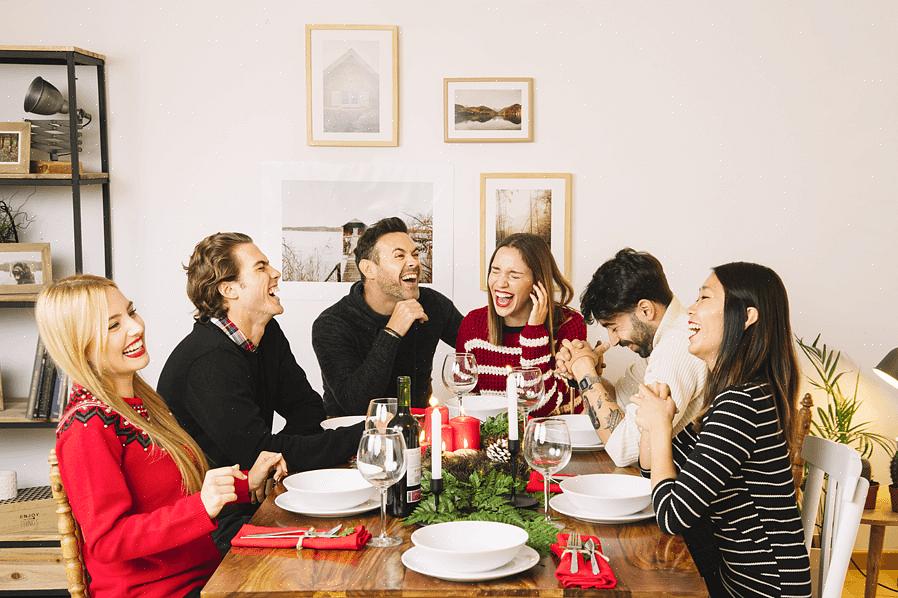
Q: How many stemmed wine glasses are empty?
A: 5